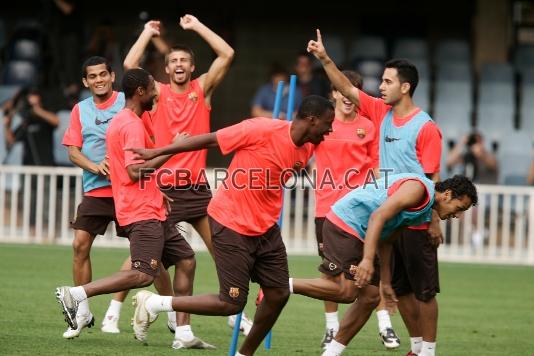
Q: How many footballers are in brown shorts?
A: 7